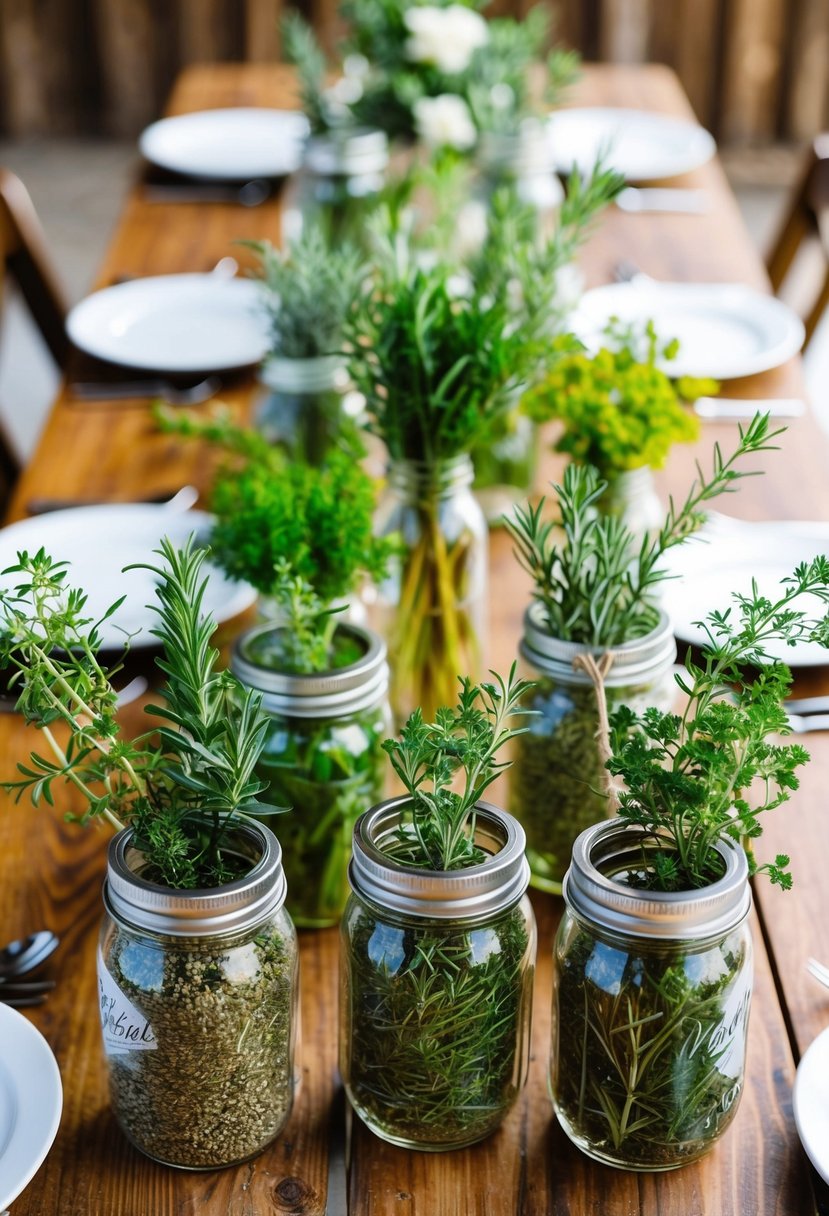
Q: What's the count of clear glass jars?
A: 12